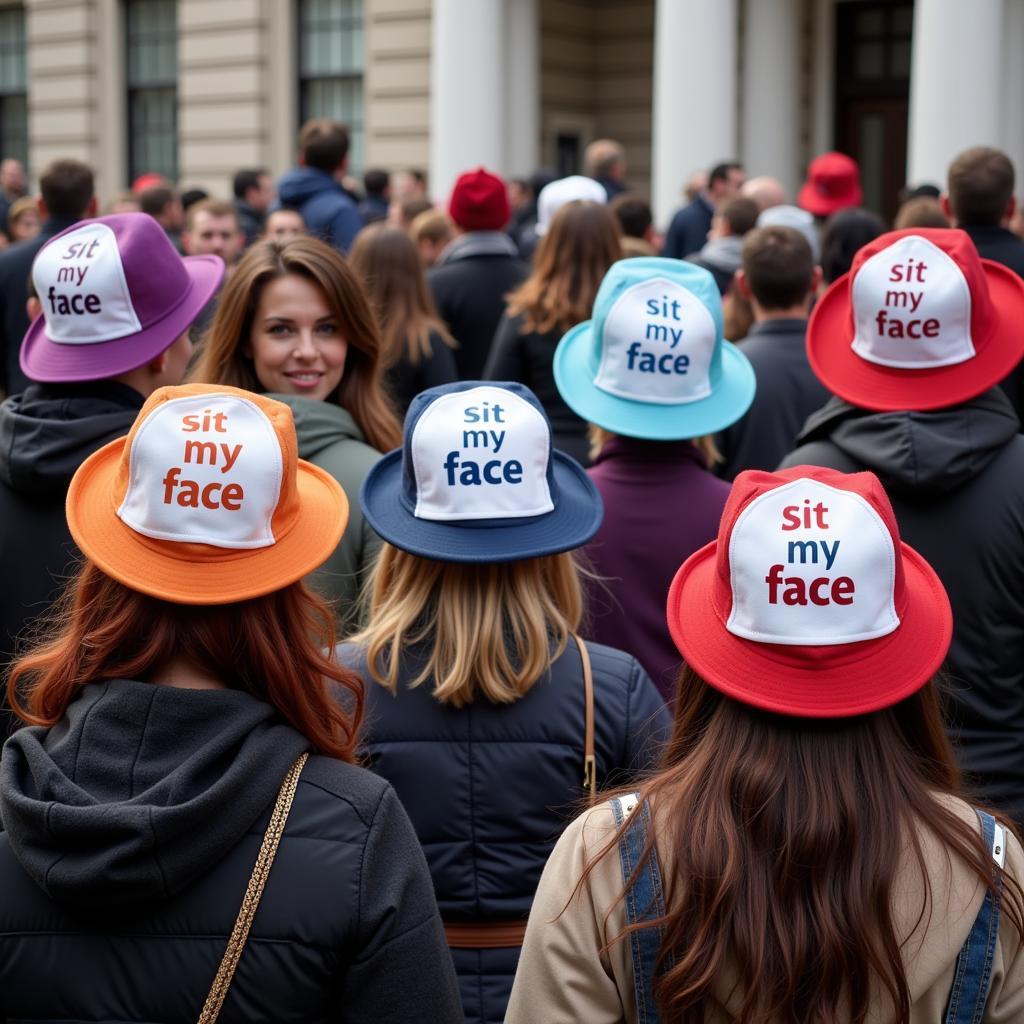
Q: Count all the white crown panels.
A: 6